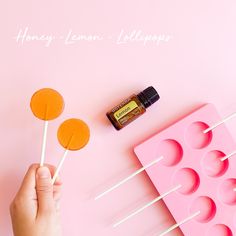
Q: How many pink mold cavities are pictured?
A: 7